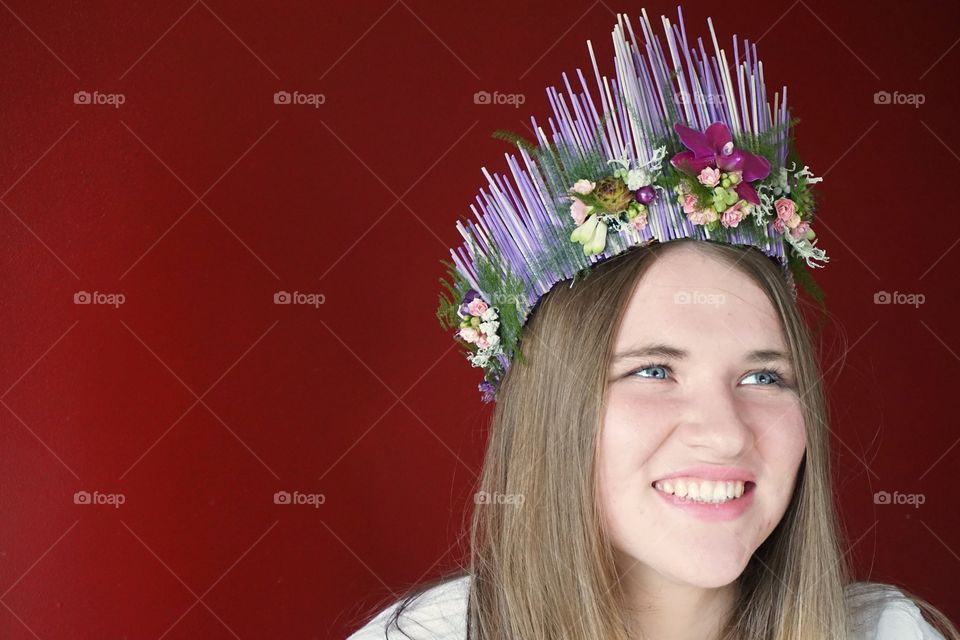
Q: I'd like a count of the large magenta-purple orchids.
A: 1